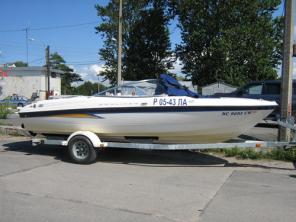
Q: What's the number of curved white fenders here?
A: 1